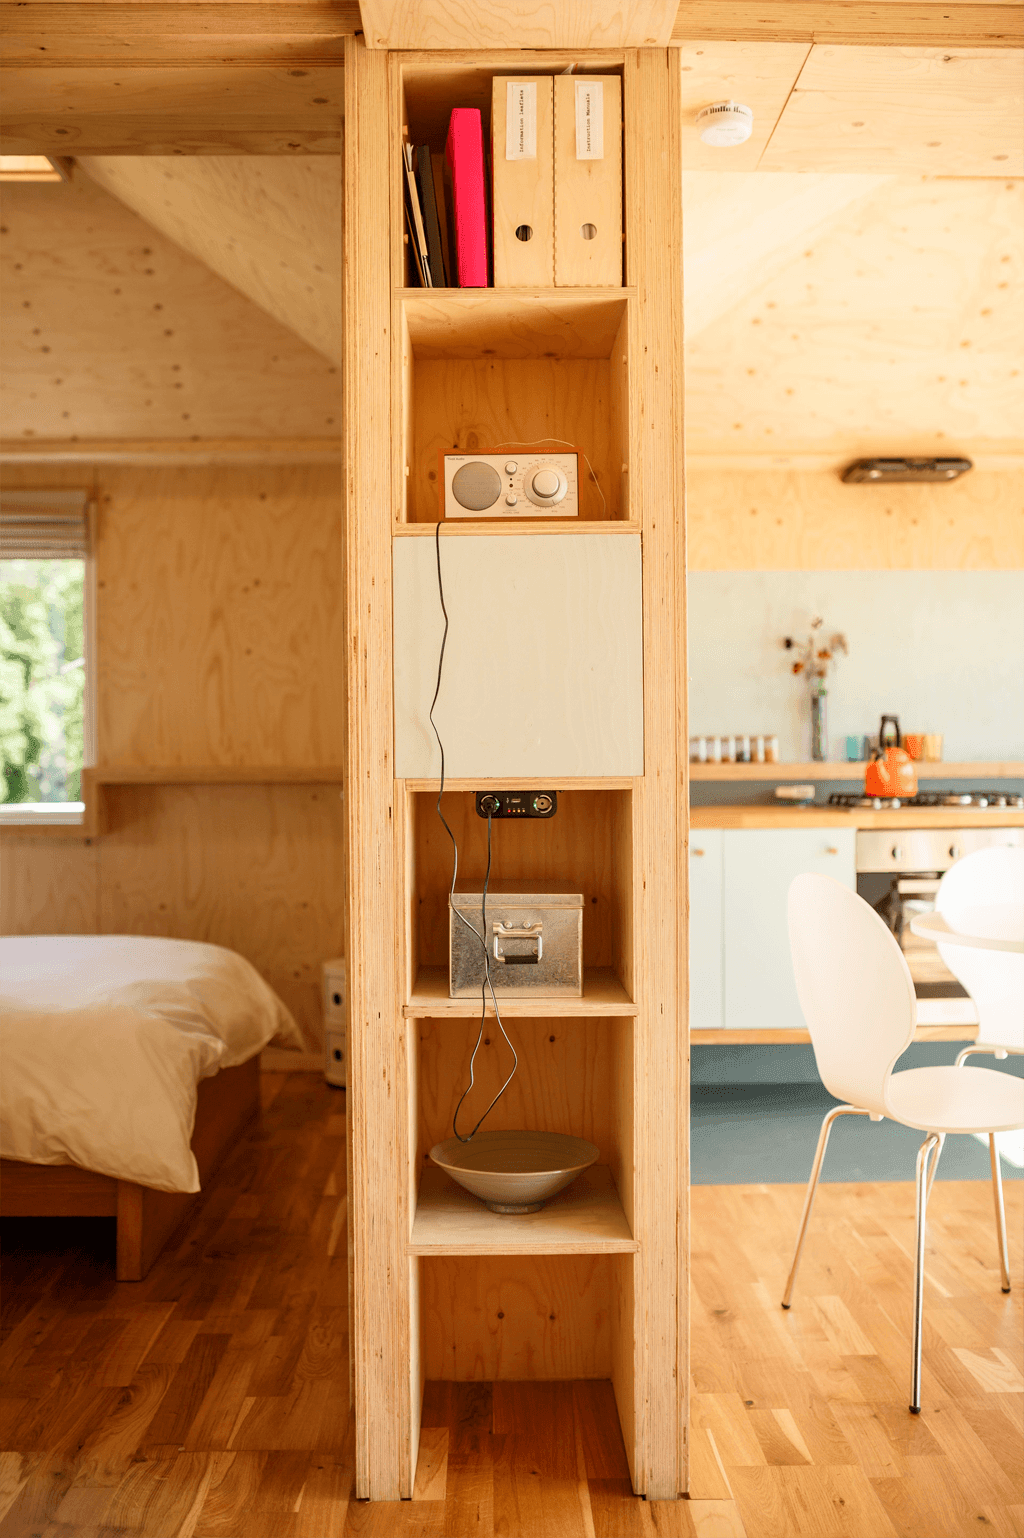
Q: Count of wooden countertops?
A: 1